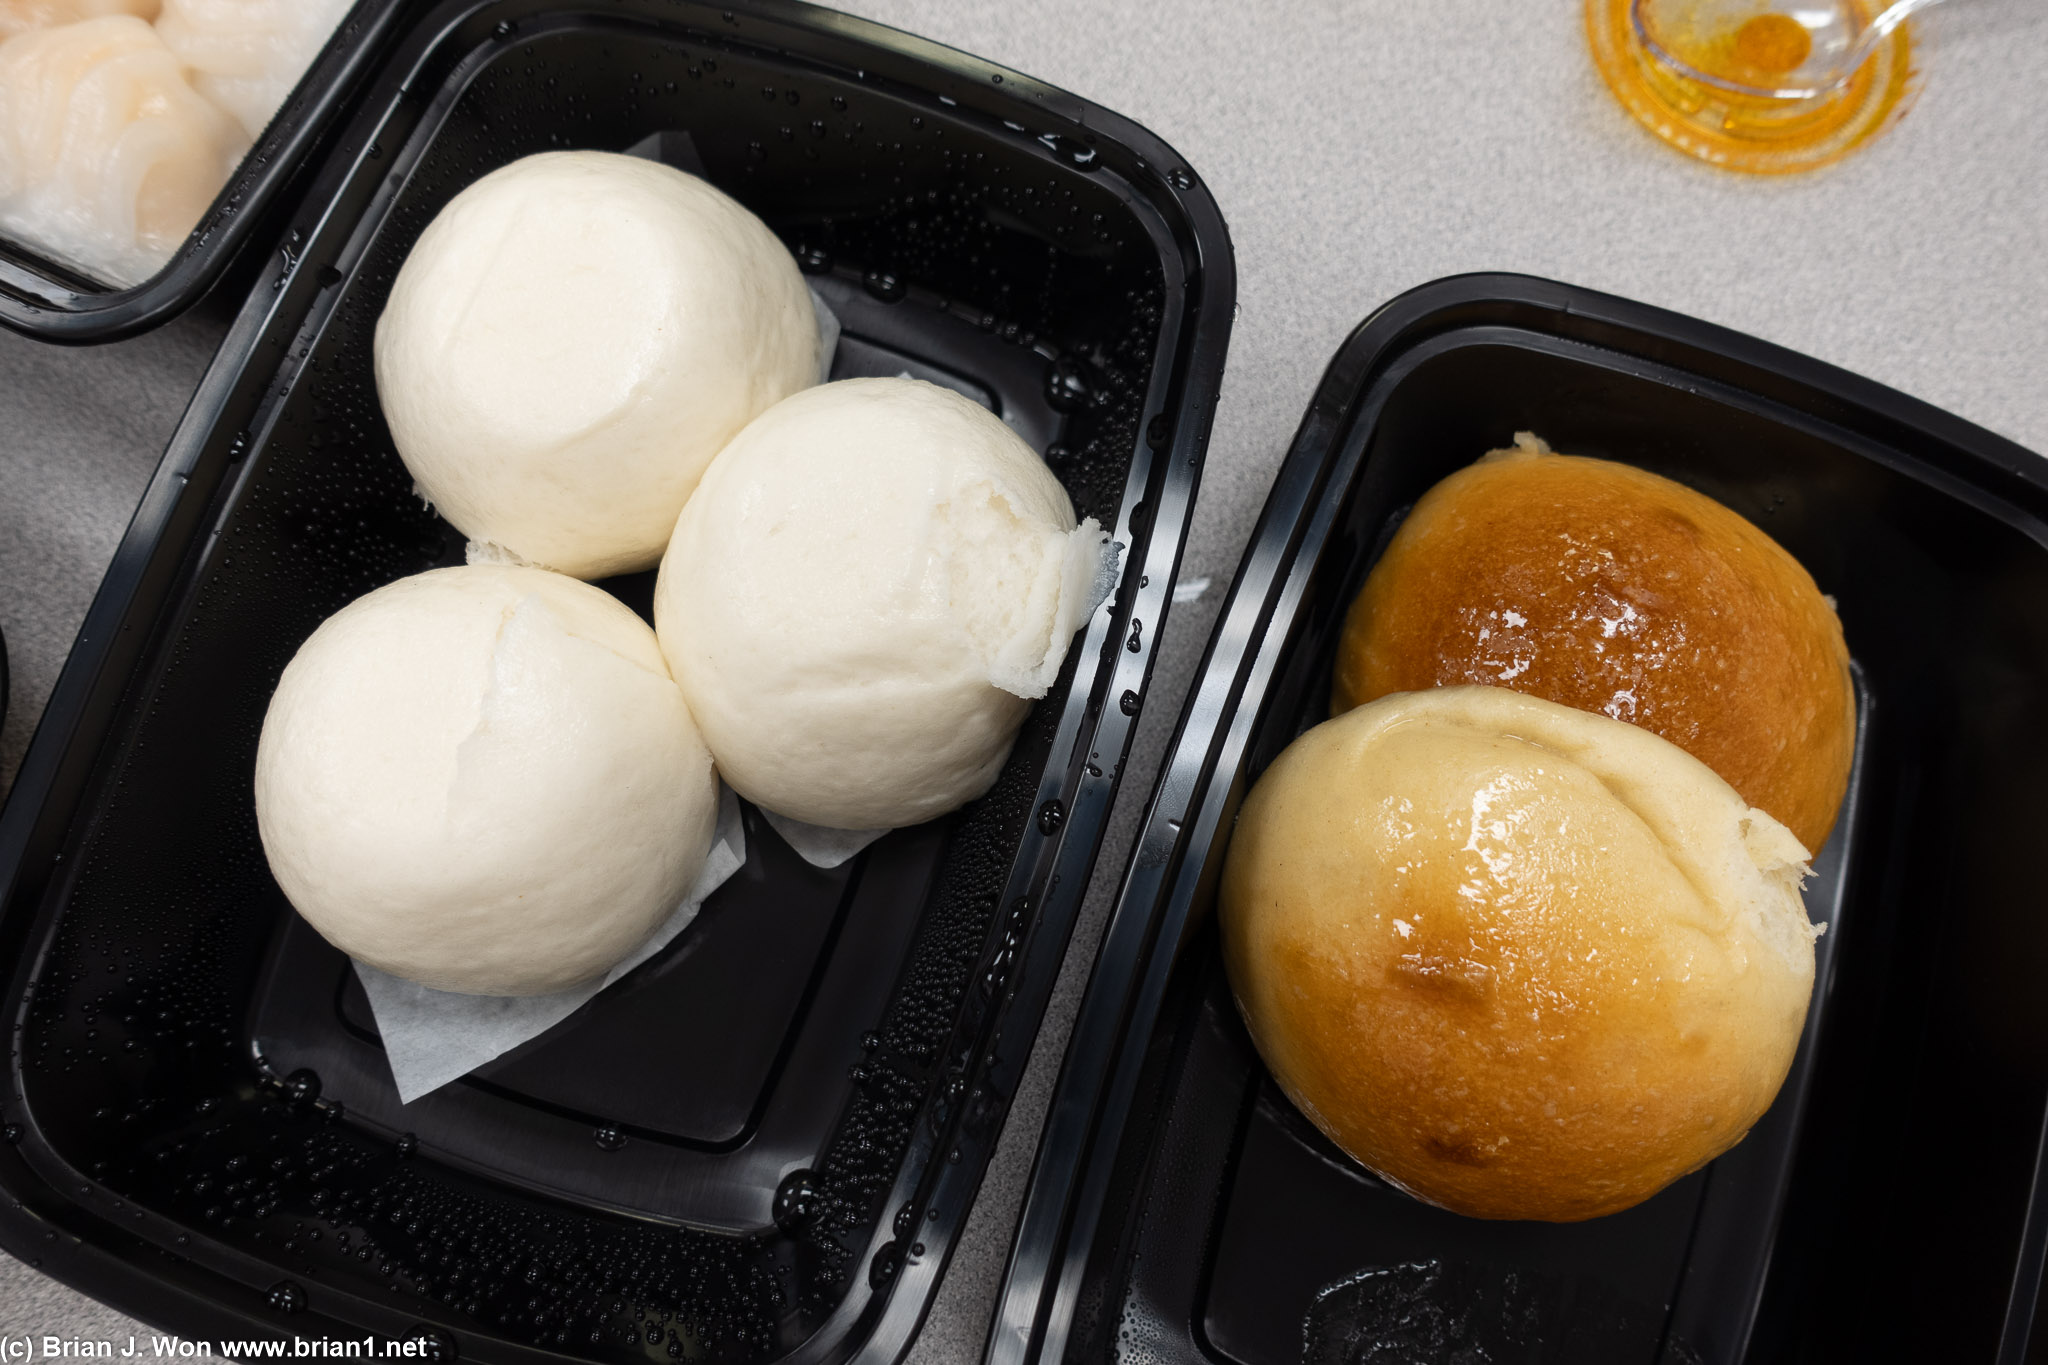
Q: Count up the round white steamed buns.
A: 3